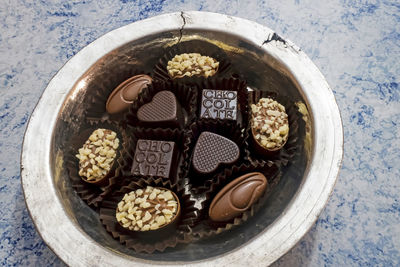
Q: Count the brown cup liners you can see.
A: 10